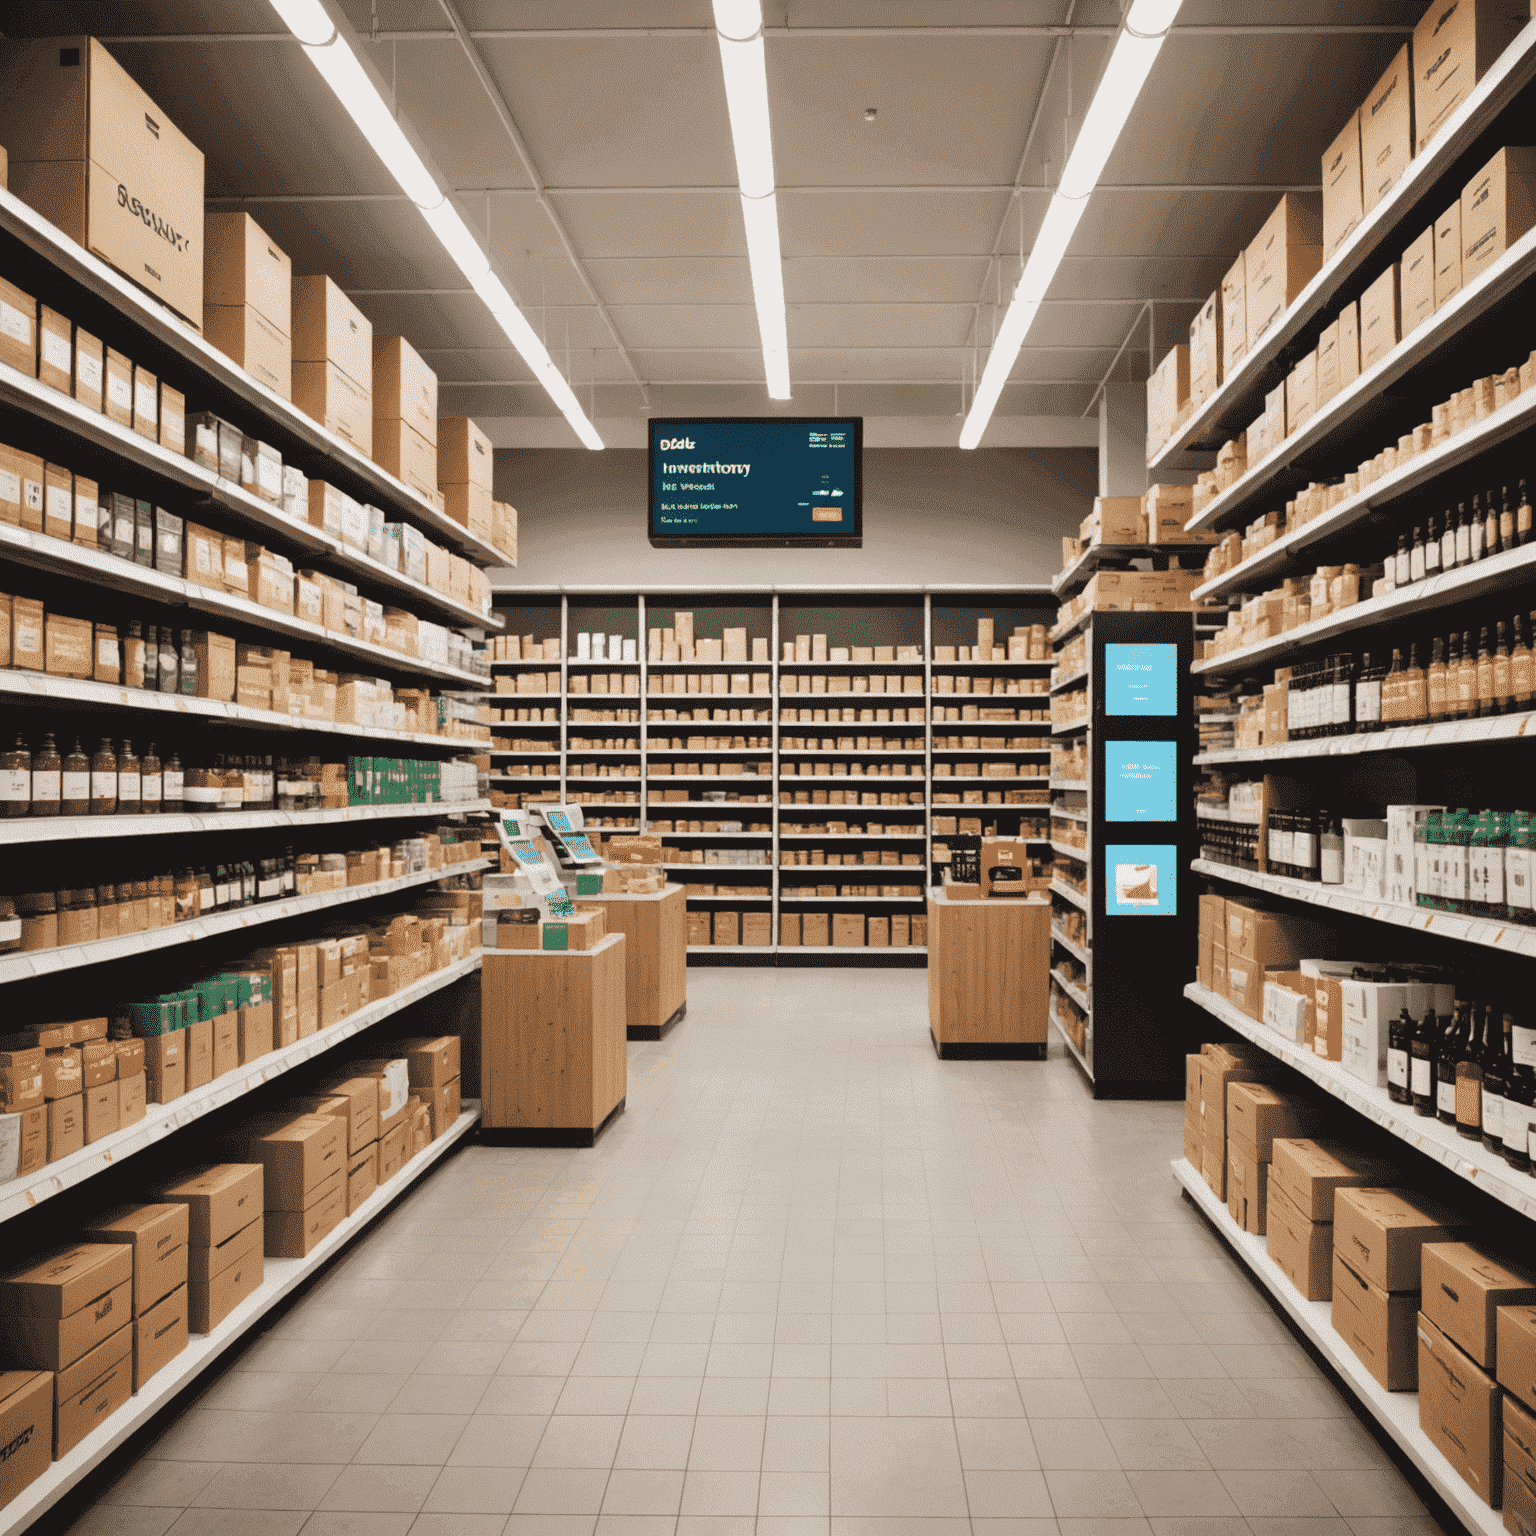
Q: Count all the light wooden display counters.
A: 3